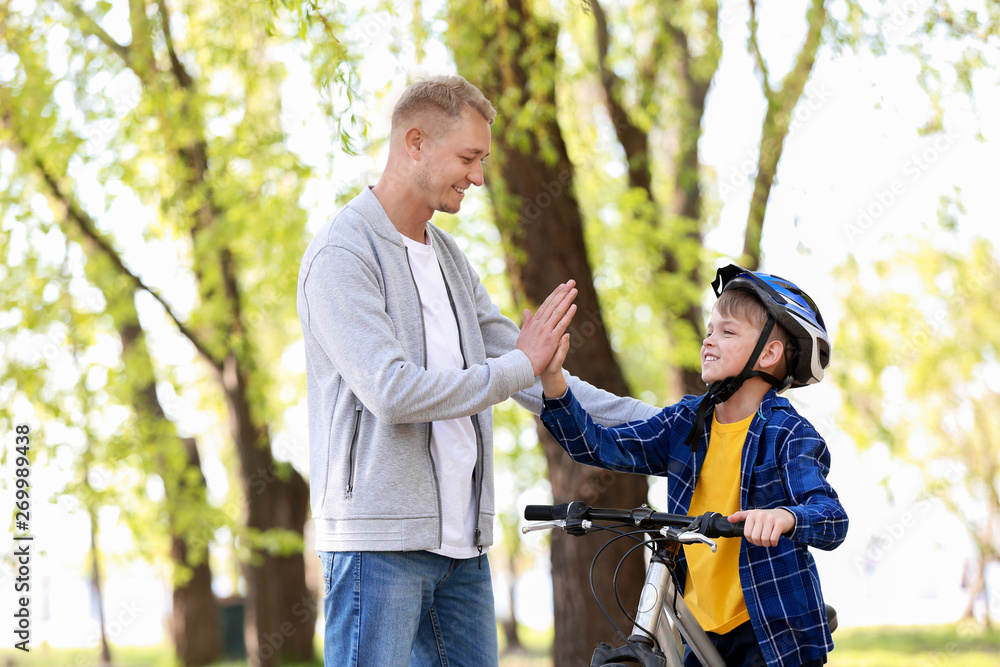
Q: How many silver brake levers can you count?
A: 2